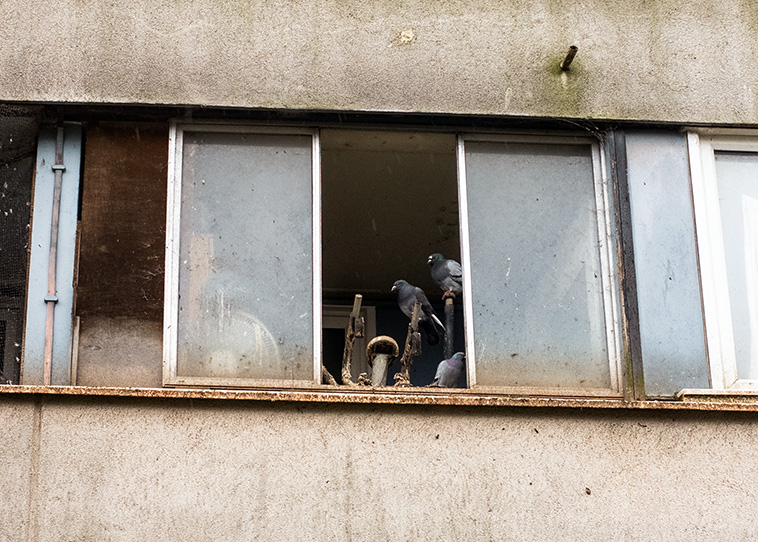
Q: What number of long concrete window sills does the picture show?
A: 1